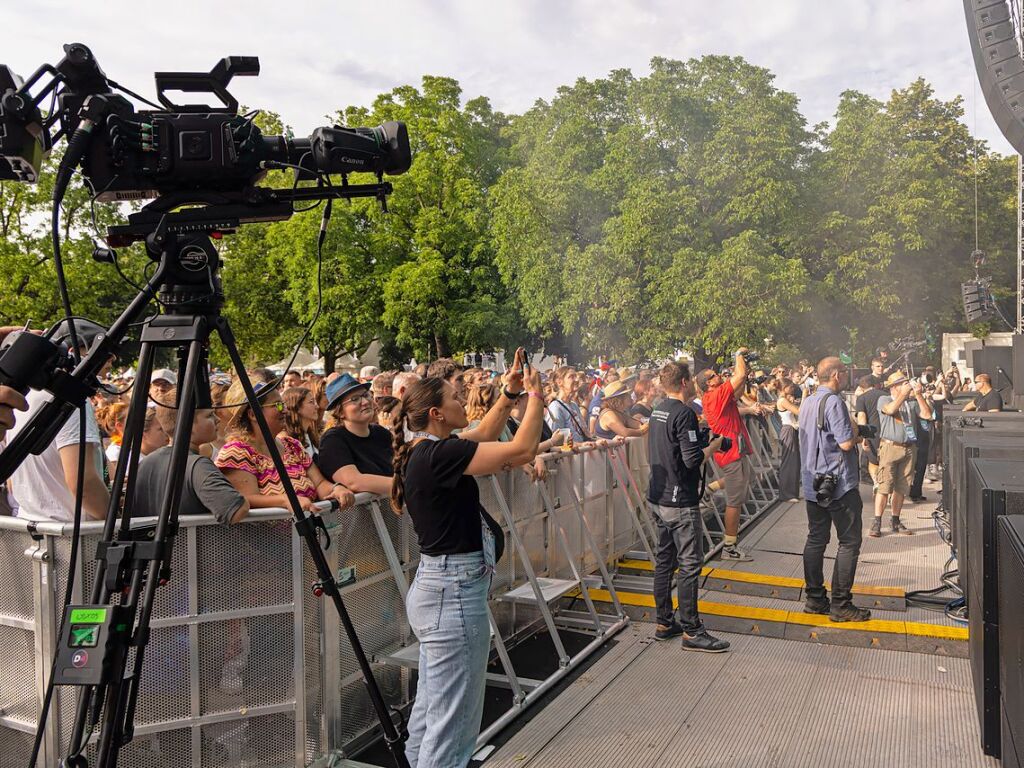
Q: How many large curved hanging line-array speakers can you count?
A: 1